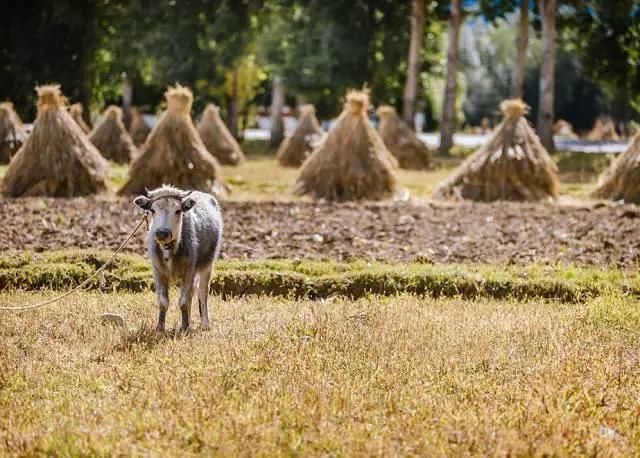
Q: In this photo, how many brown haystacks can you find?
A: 12